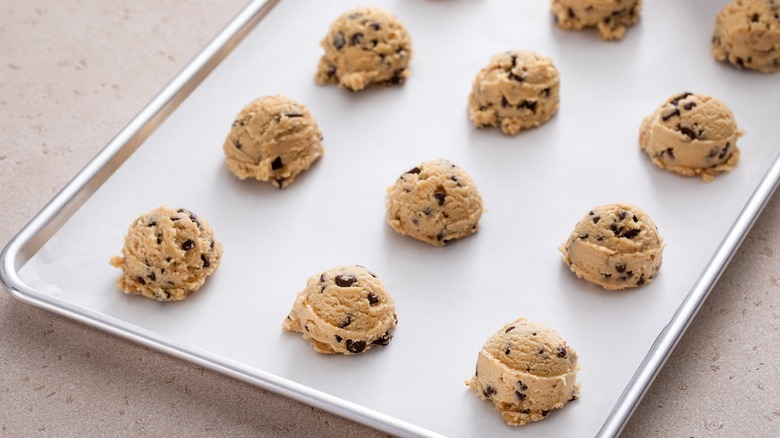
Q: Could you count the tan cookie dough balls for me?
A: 11